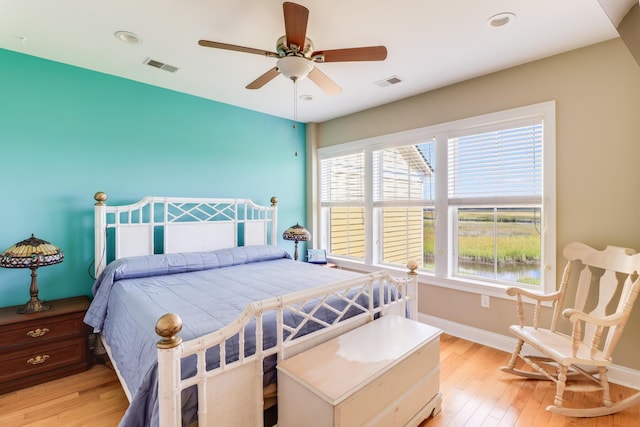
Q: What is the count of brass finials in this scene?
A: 4